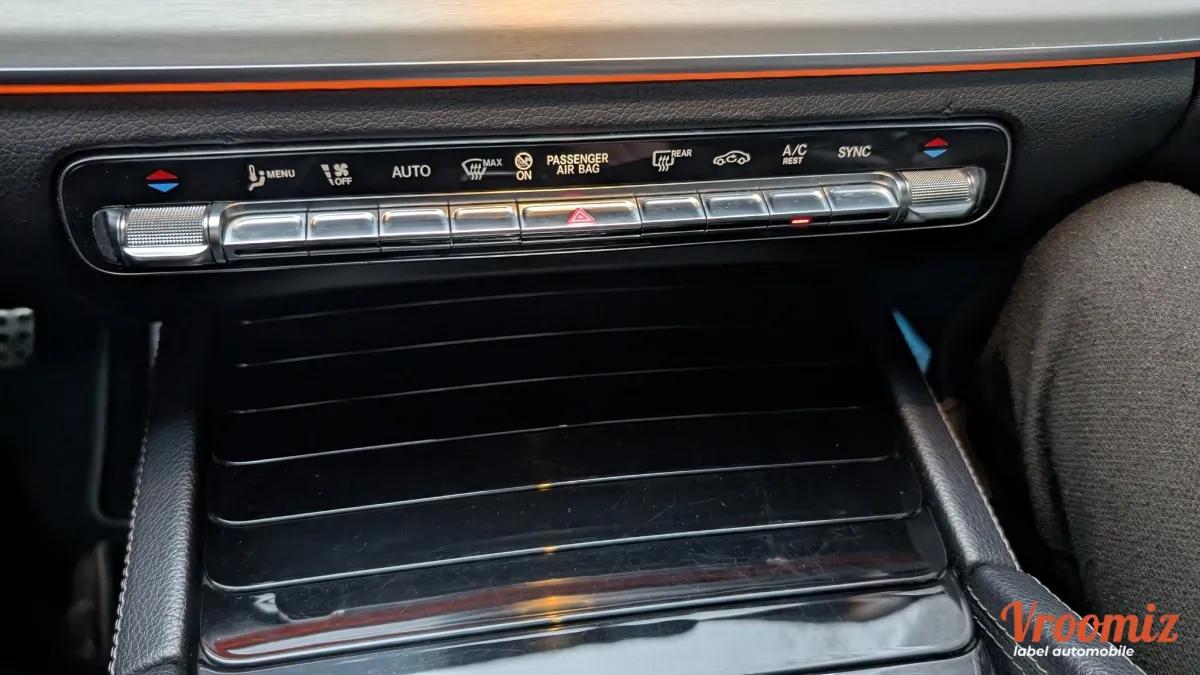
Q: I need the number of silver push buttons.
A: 9